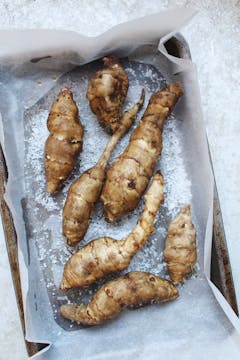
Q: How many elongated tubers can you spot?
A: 7